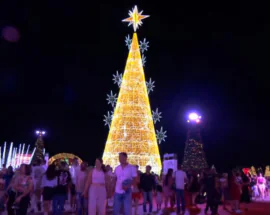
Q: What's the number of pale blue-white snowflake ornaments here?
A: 9